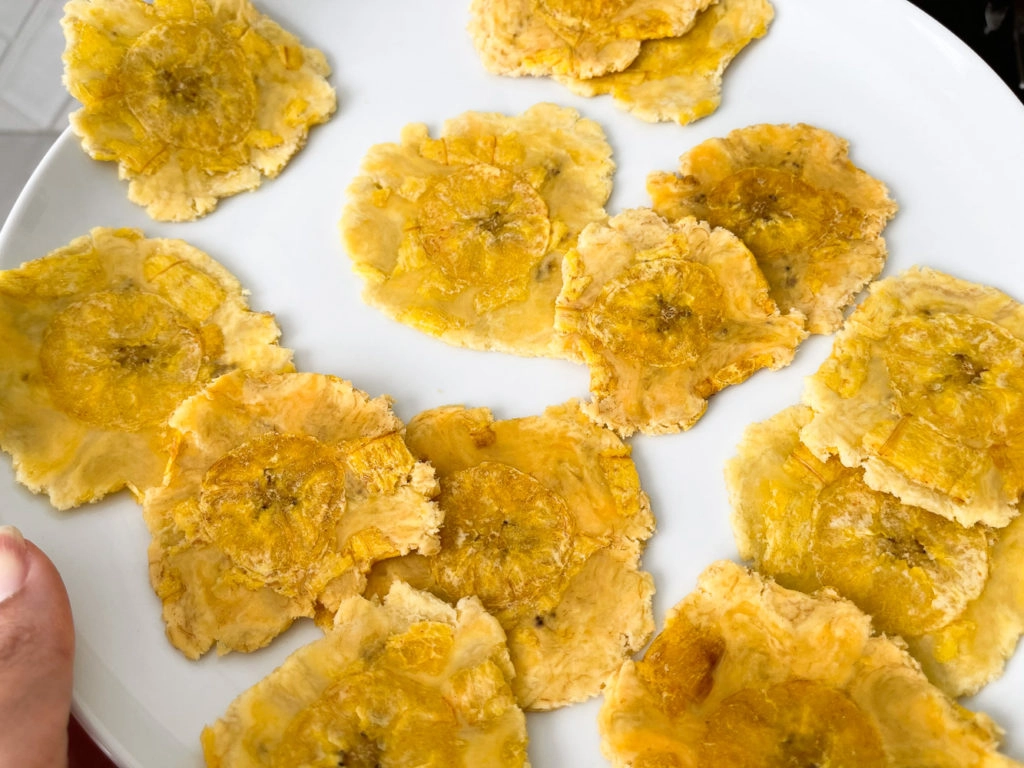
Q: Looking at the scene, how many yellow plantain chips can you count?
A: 13